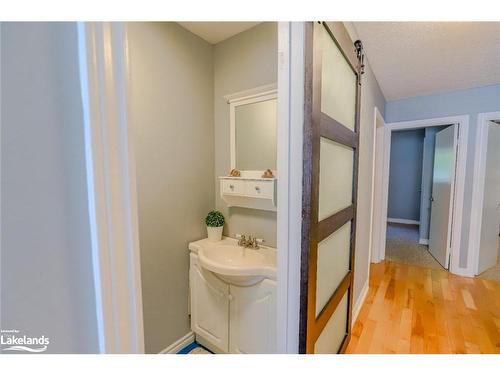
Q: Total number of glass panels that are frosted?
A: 4